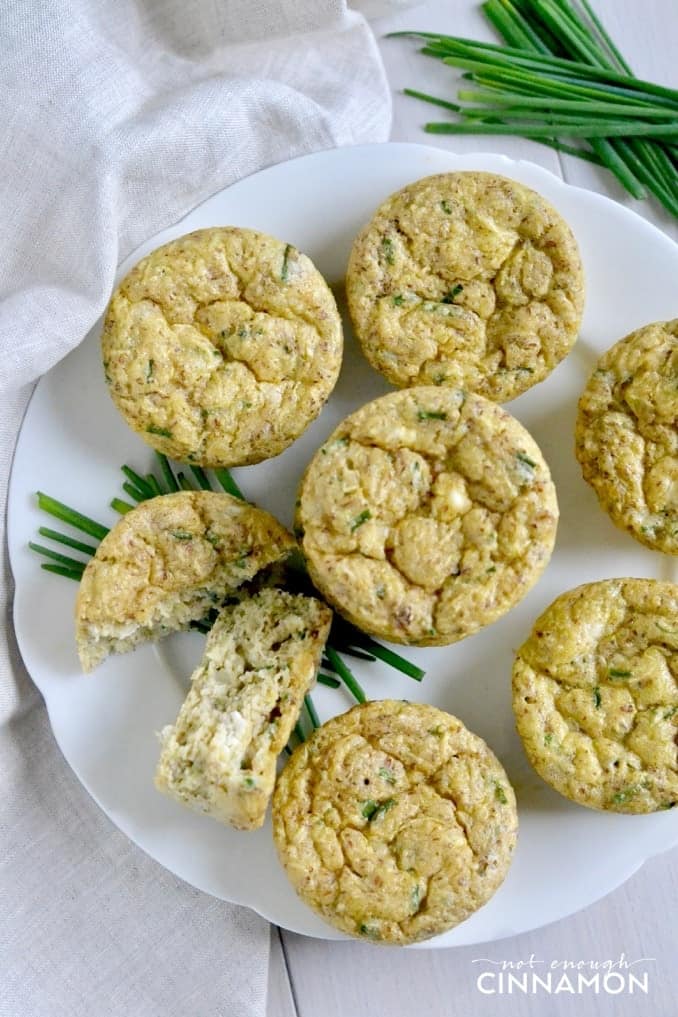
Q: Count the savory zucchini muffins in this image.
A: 7